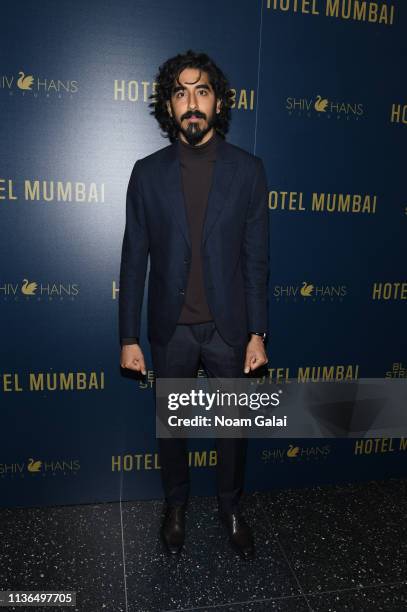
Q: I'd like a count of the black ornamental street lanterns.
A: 0